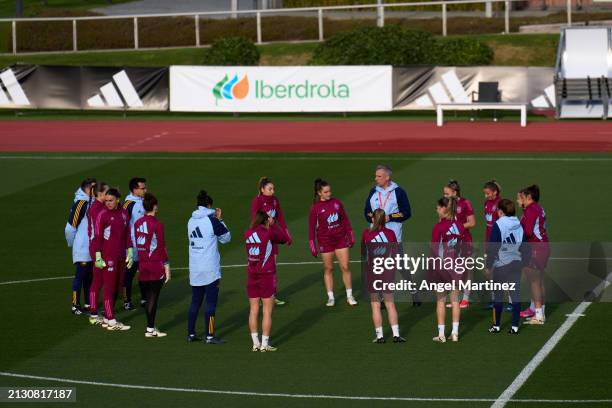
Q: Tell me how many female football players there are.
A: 12